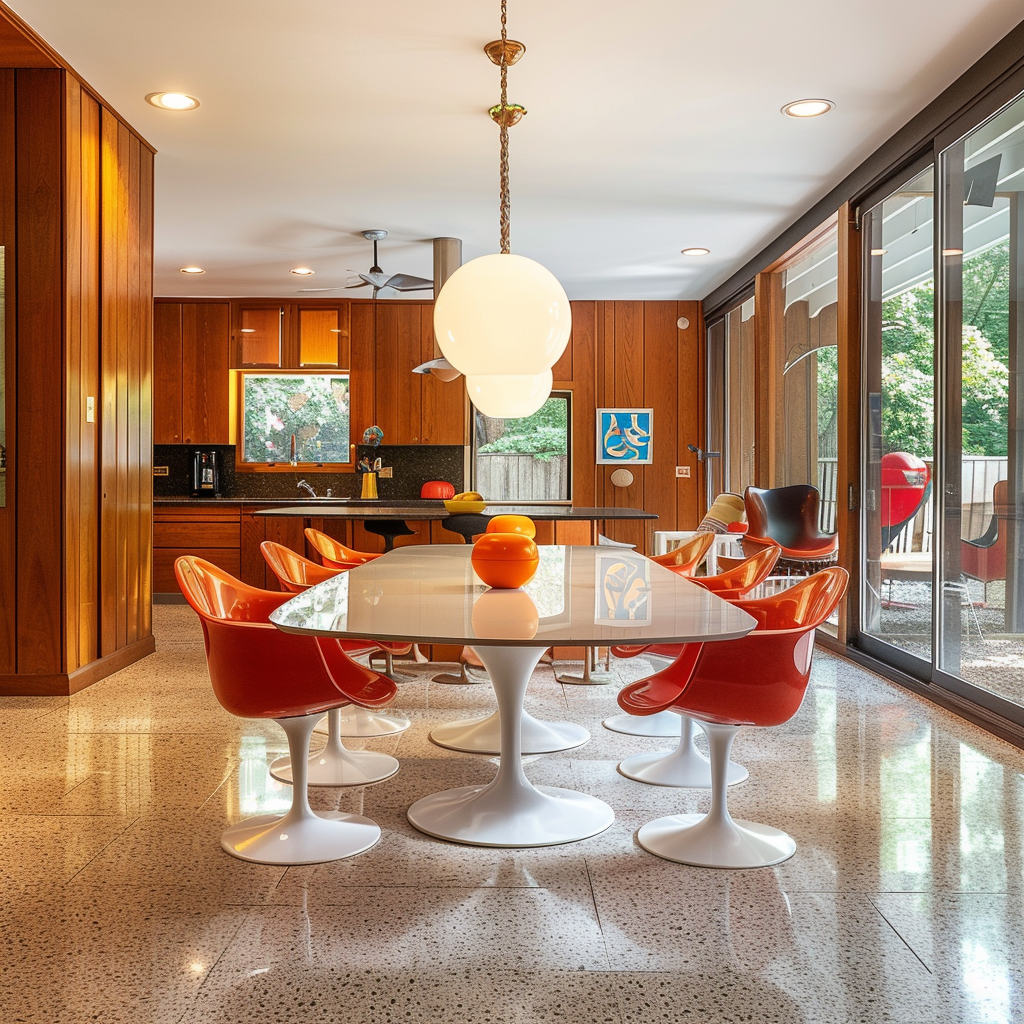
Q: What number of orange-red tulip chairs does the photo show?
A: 6